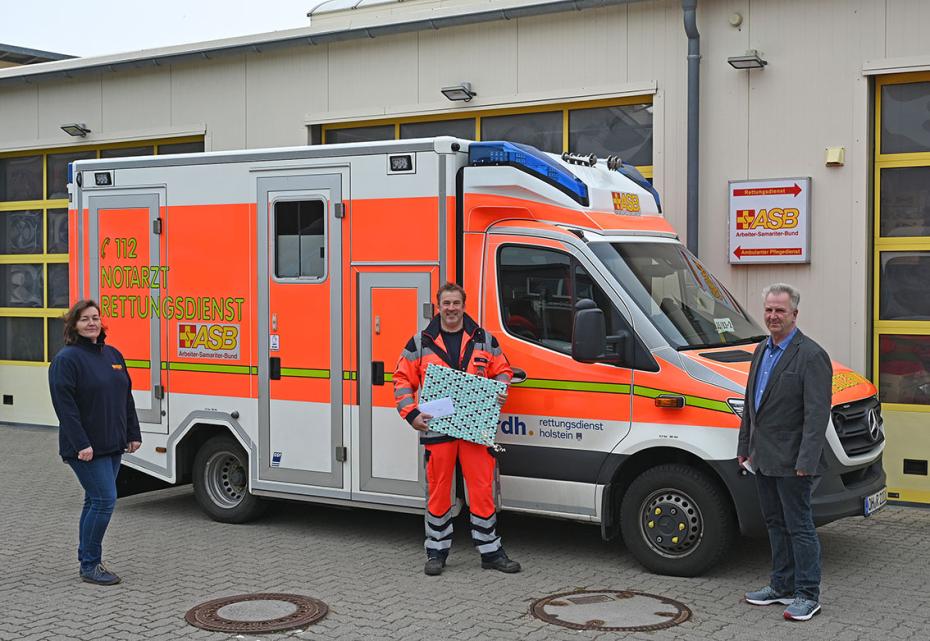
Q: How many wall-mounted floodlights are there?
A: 3